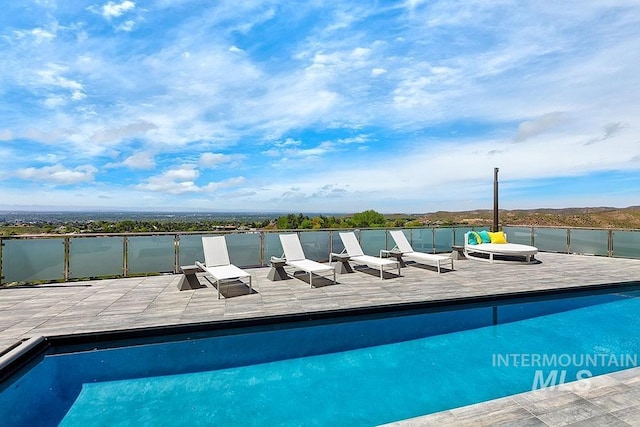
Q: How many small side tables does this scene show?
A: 5